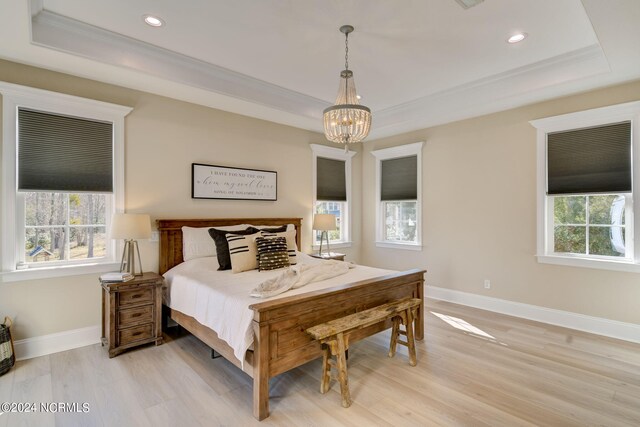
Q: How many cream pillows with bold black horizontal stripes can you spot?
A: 2